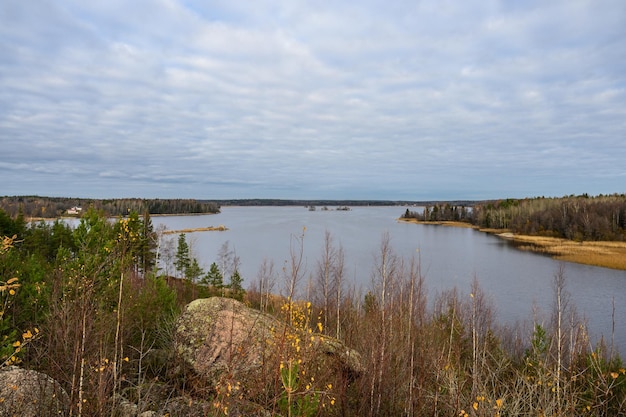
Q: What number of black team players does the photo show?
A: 0